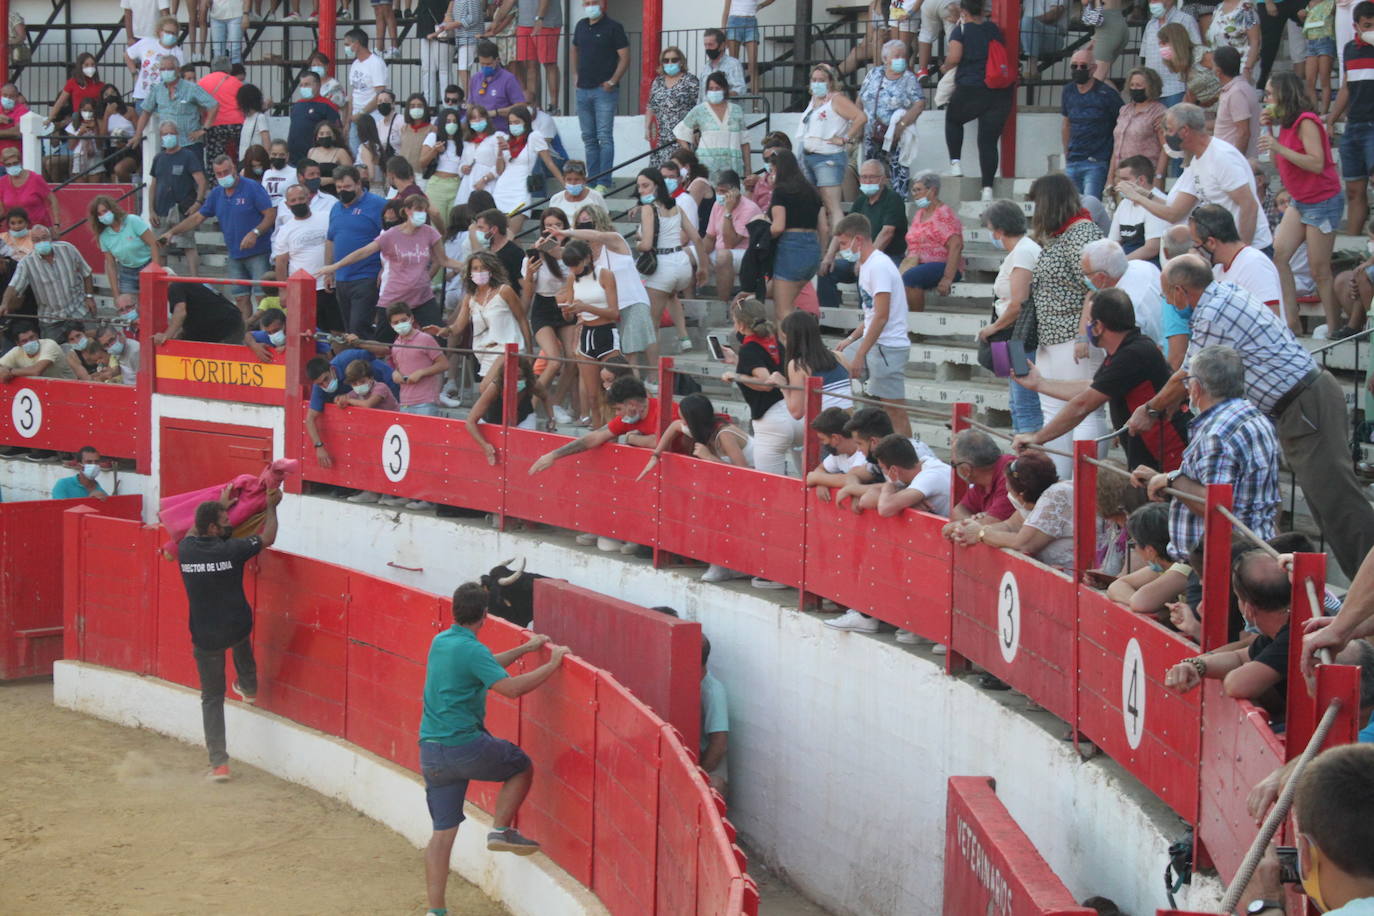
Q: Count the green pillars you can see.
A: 0